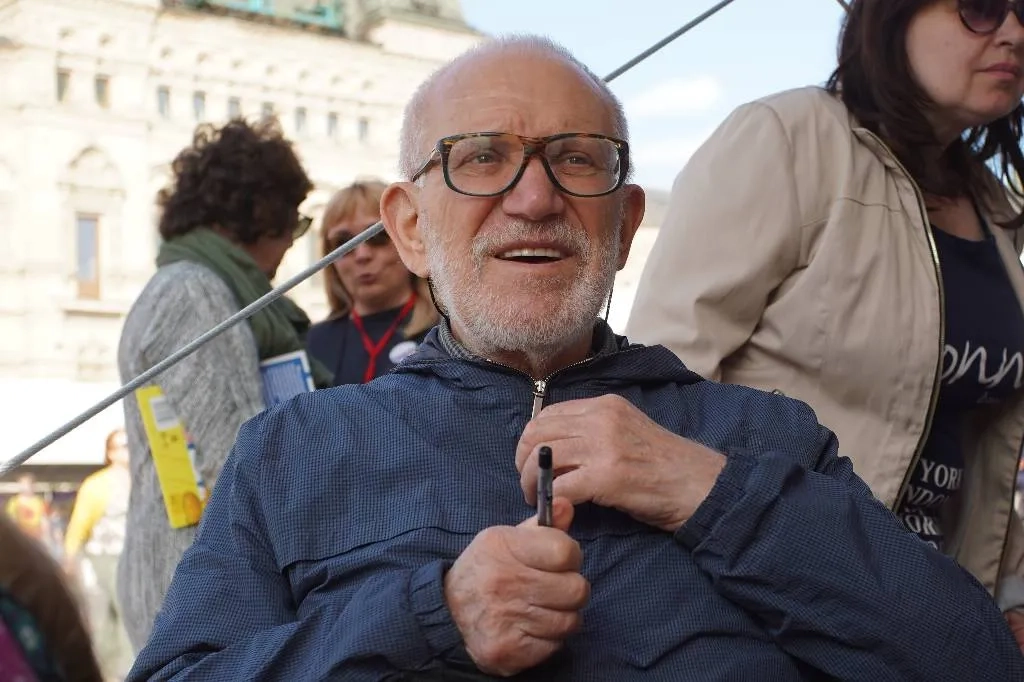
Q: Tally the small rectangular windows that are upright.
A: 9